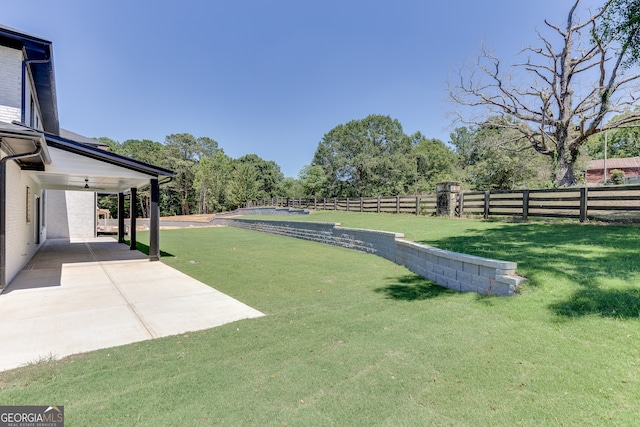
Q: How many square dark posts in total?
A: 3